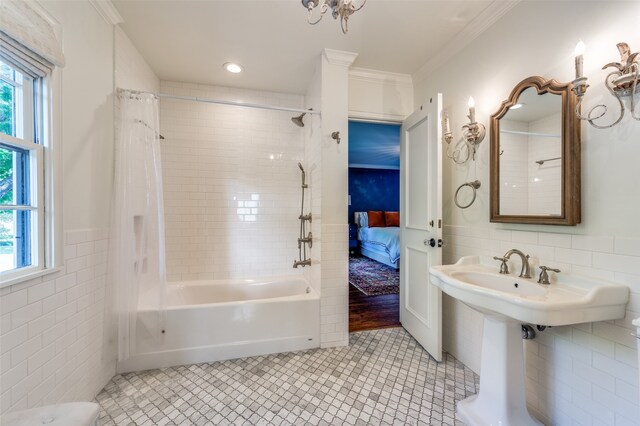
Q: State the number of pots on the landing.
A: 0